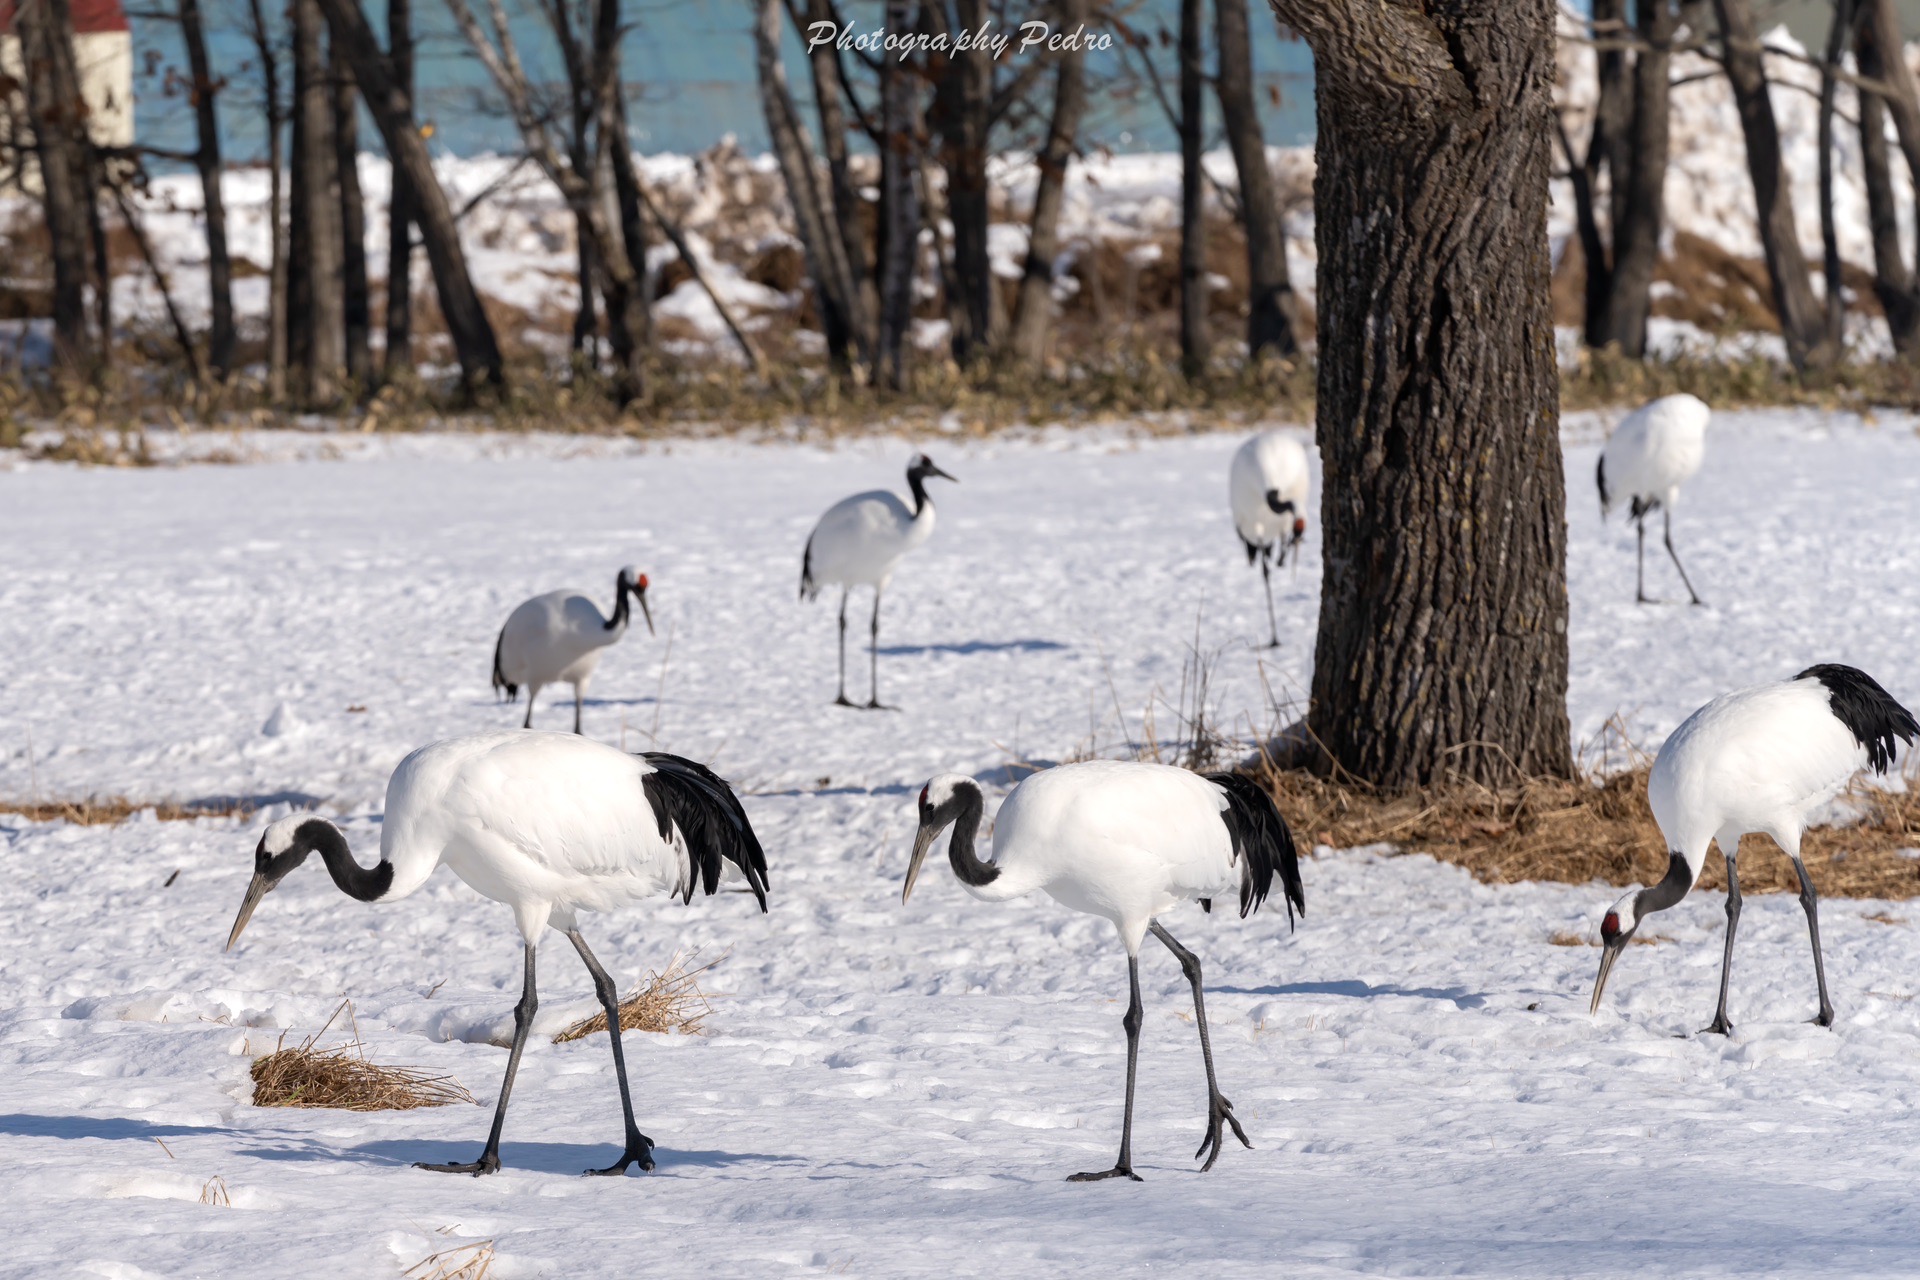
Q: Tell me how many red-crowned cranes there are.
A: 7